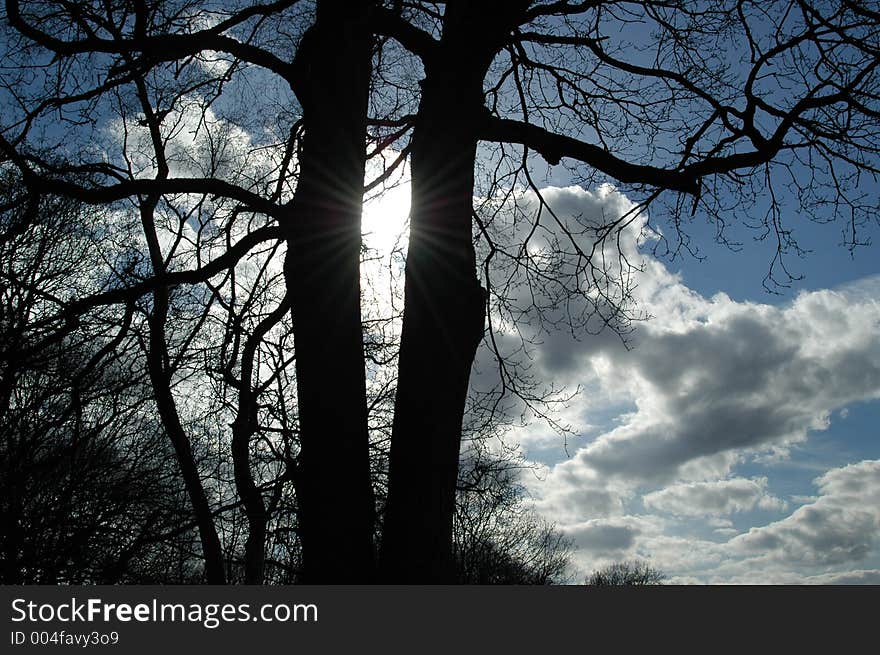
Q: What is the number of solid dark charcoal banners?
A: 1